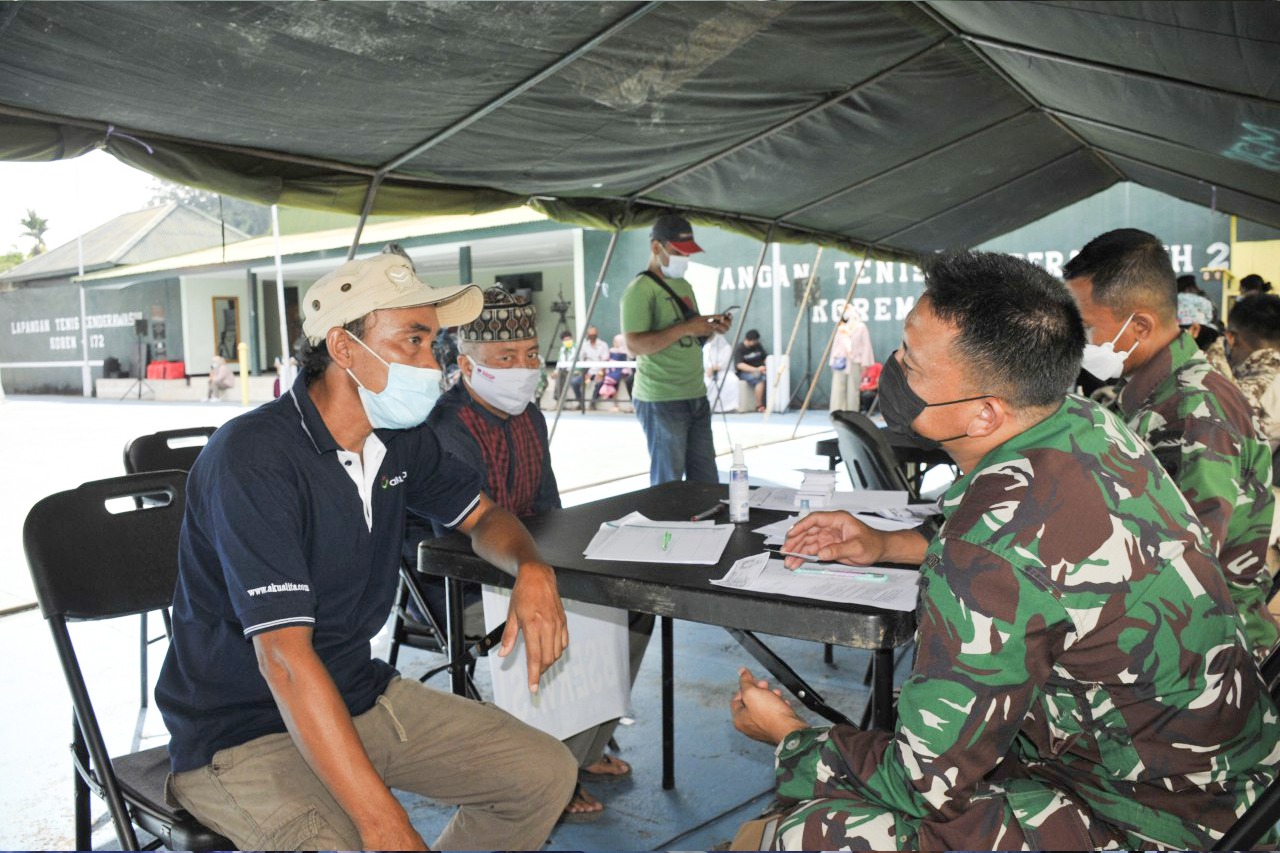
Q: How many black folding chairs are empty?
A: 2